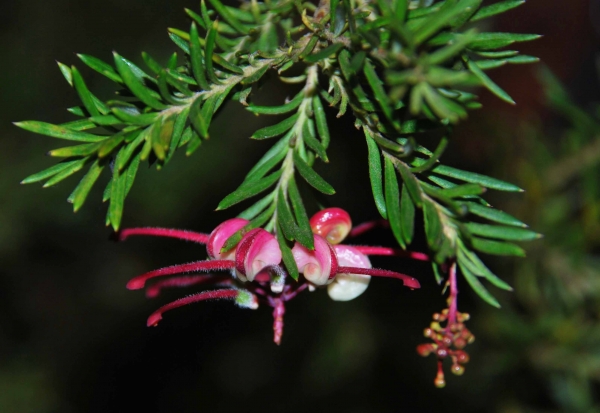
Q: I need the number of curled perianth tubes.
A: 5